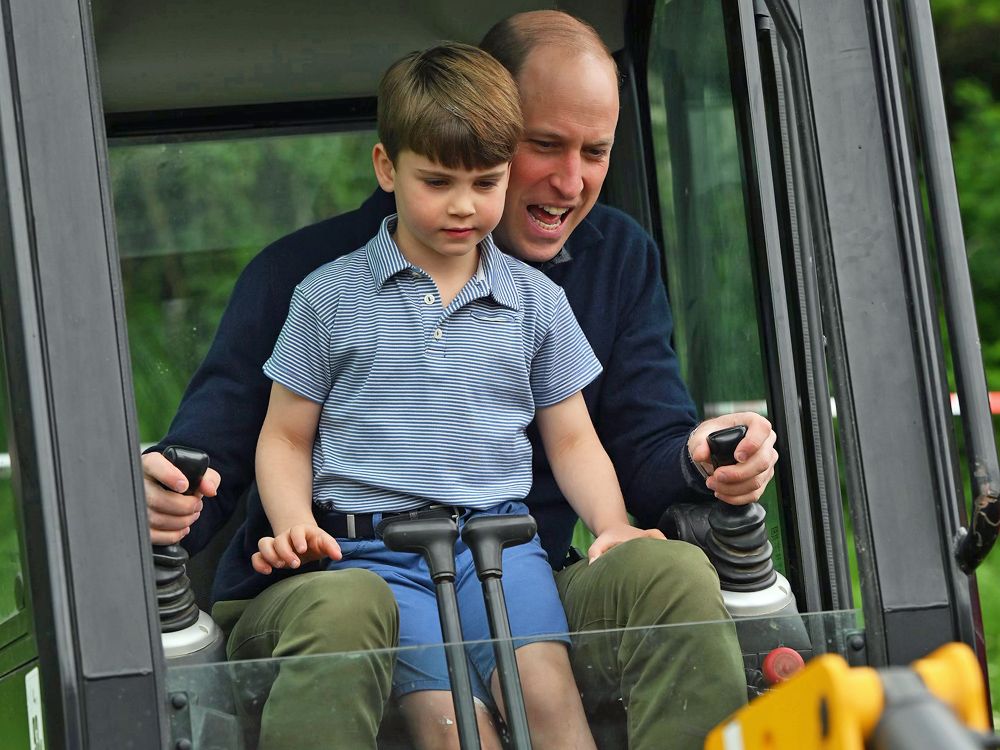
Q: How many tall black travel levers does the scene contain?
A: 2